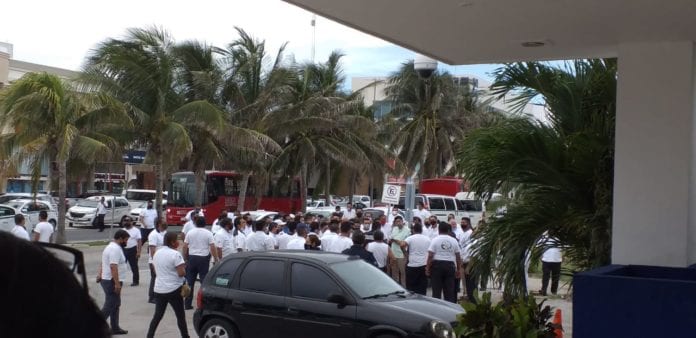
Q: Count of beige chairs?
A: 0